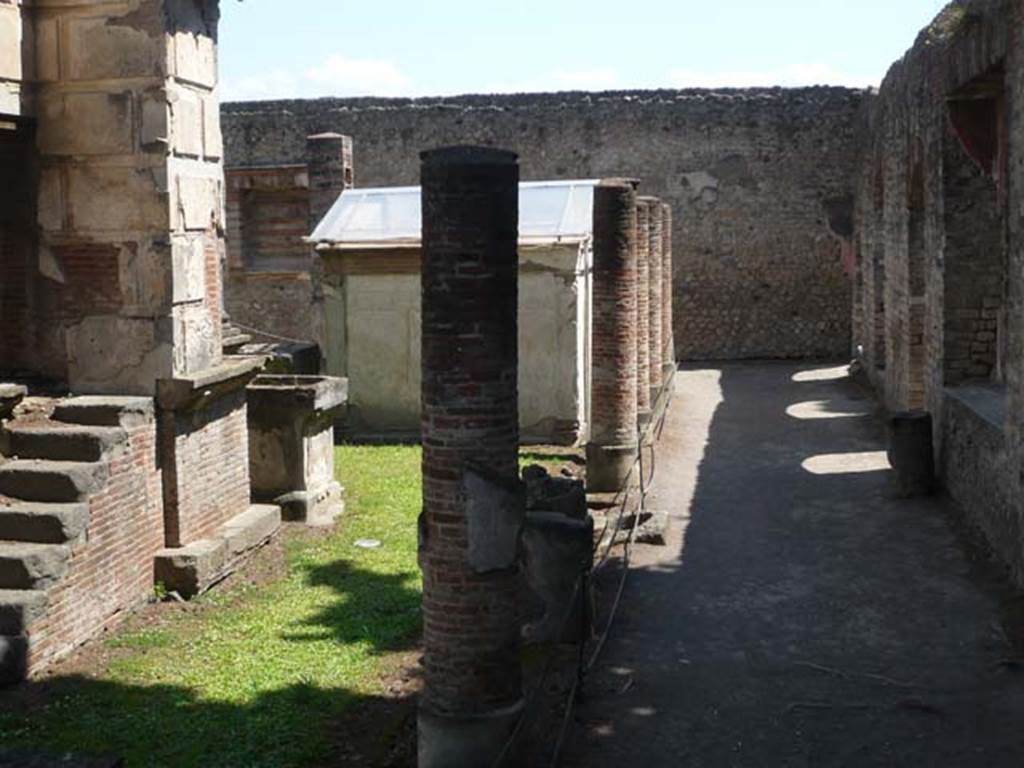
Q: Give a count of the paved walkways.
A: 1